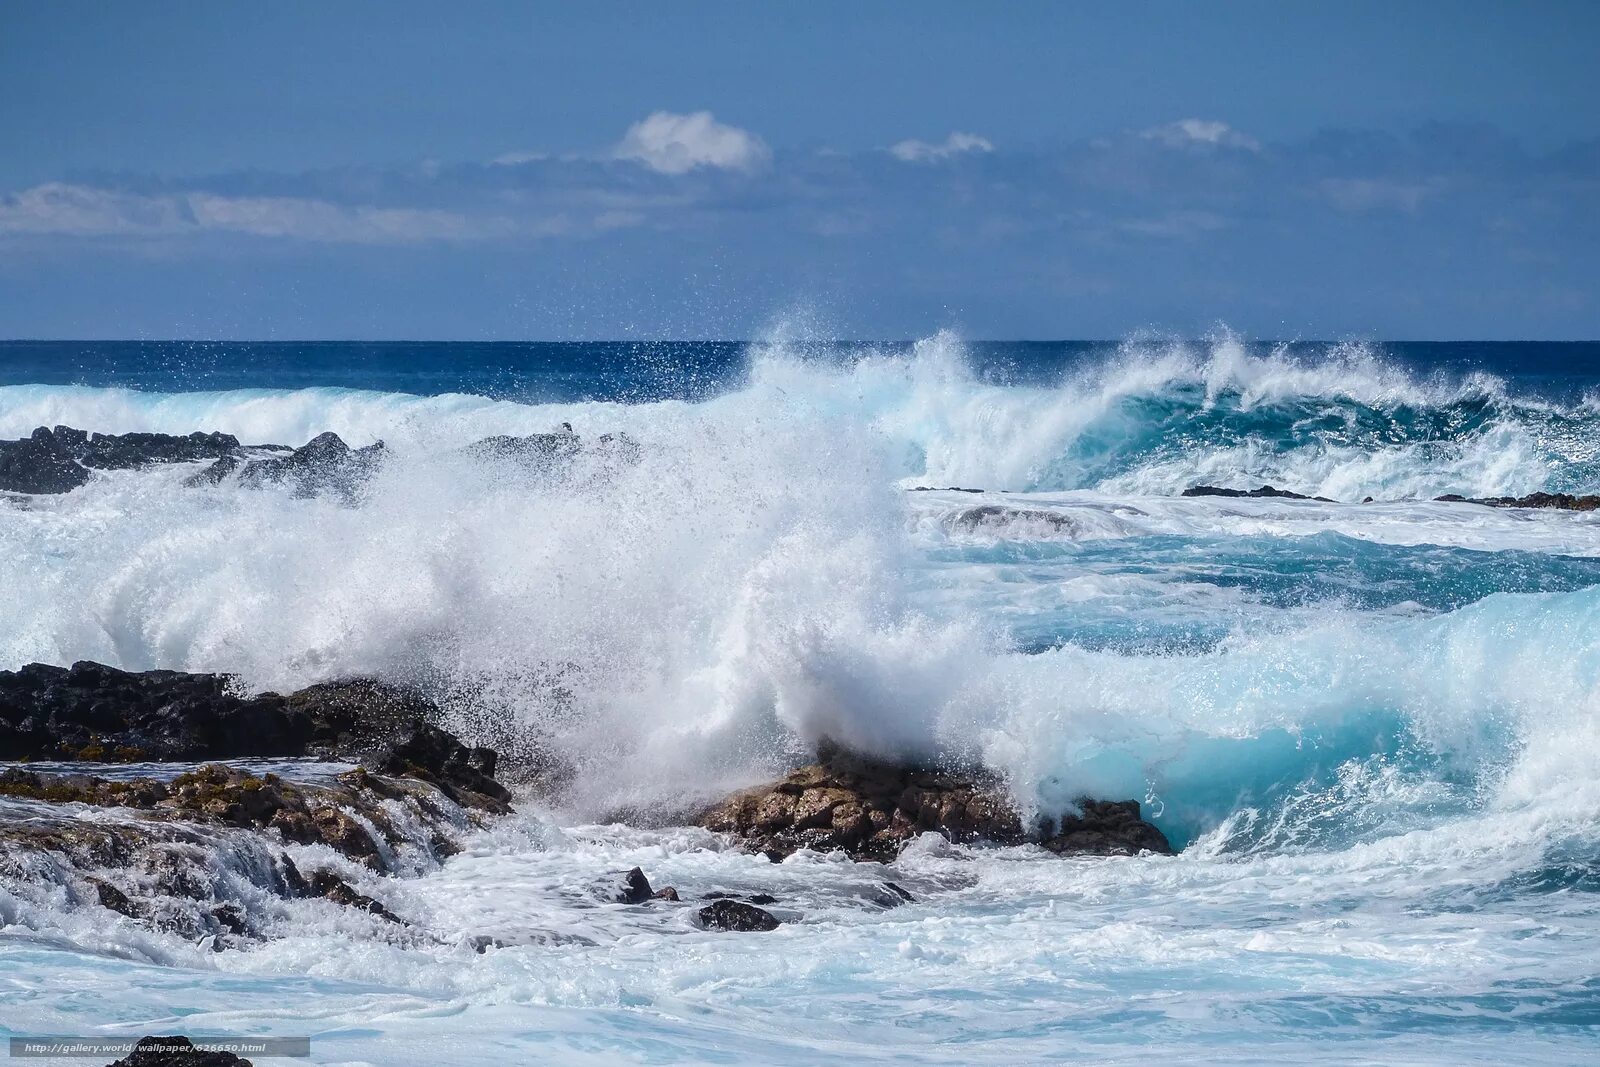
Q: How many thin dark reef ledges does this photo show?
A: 3